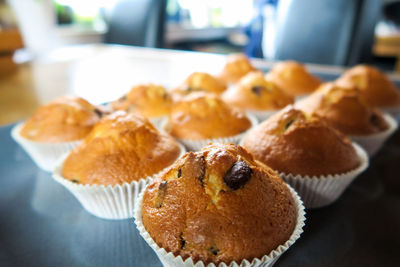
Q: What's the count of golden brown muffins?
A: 12